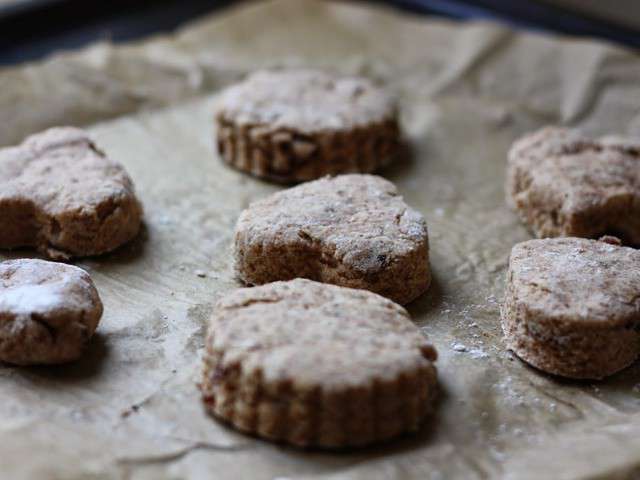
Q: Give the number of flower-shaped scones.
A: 2